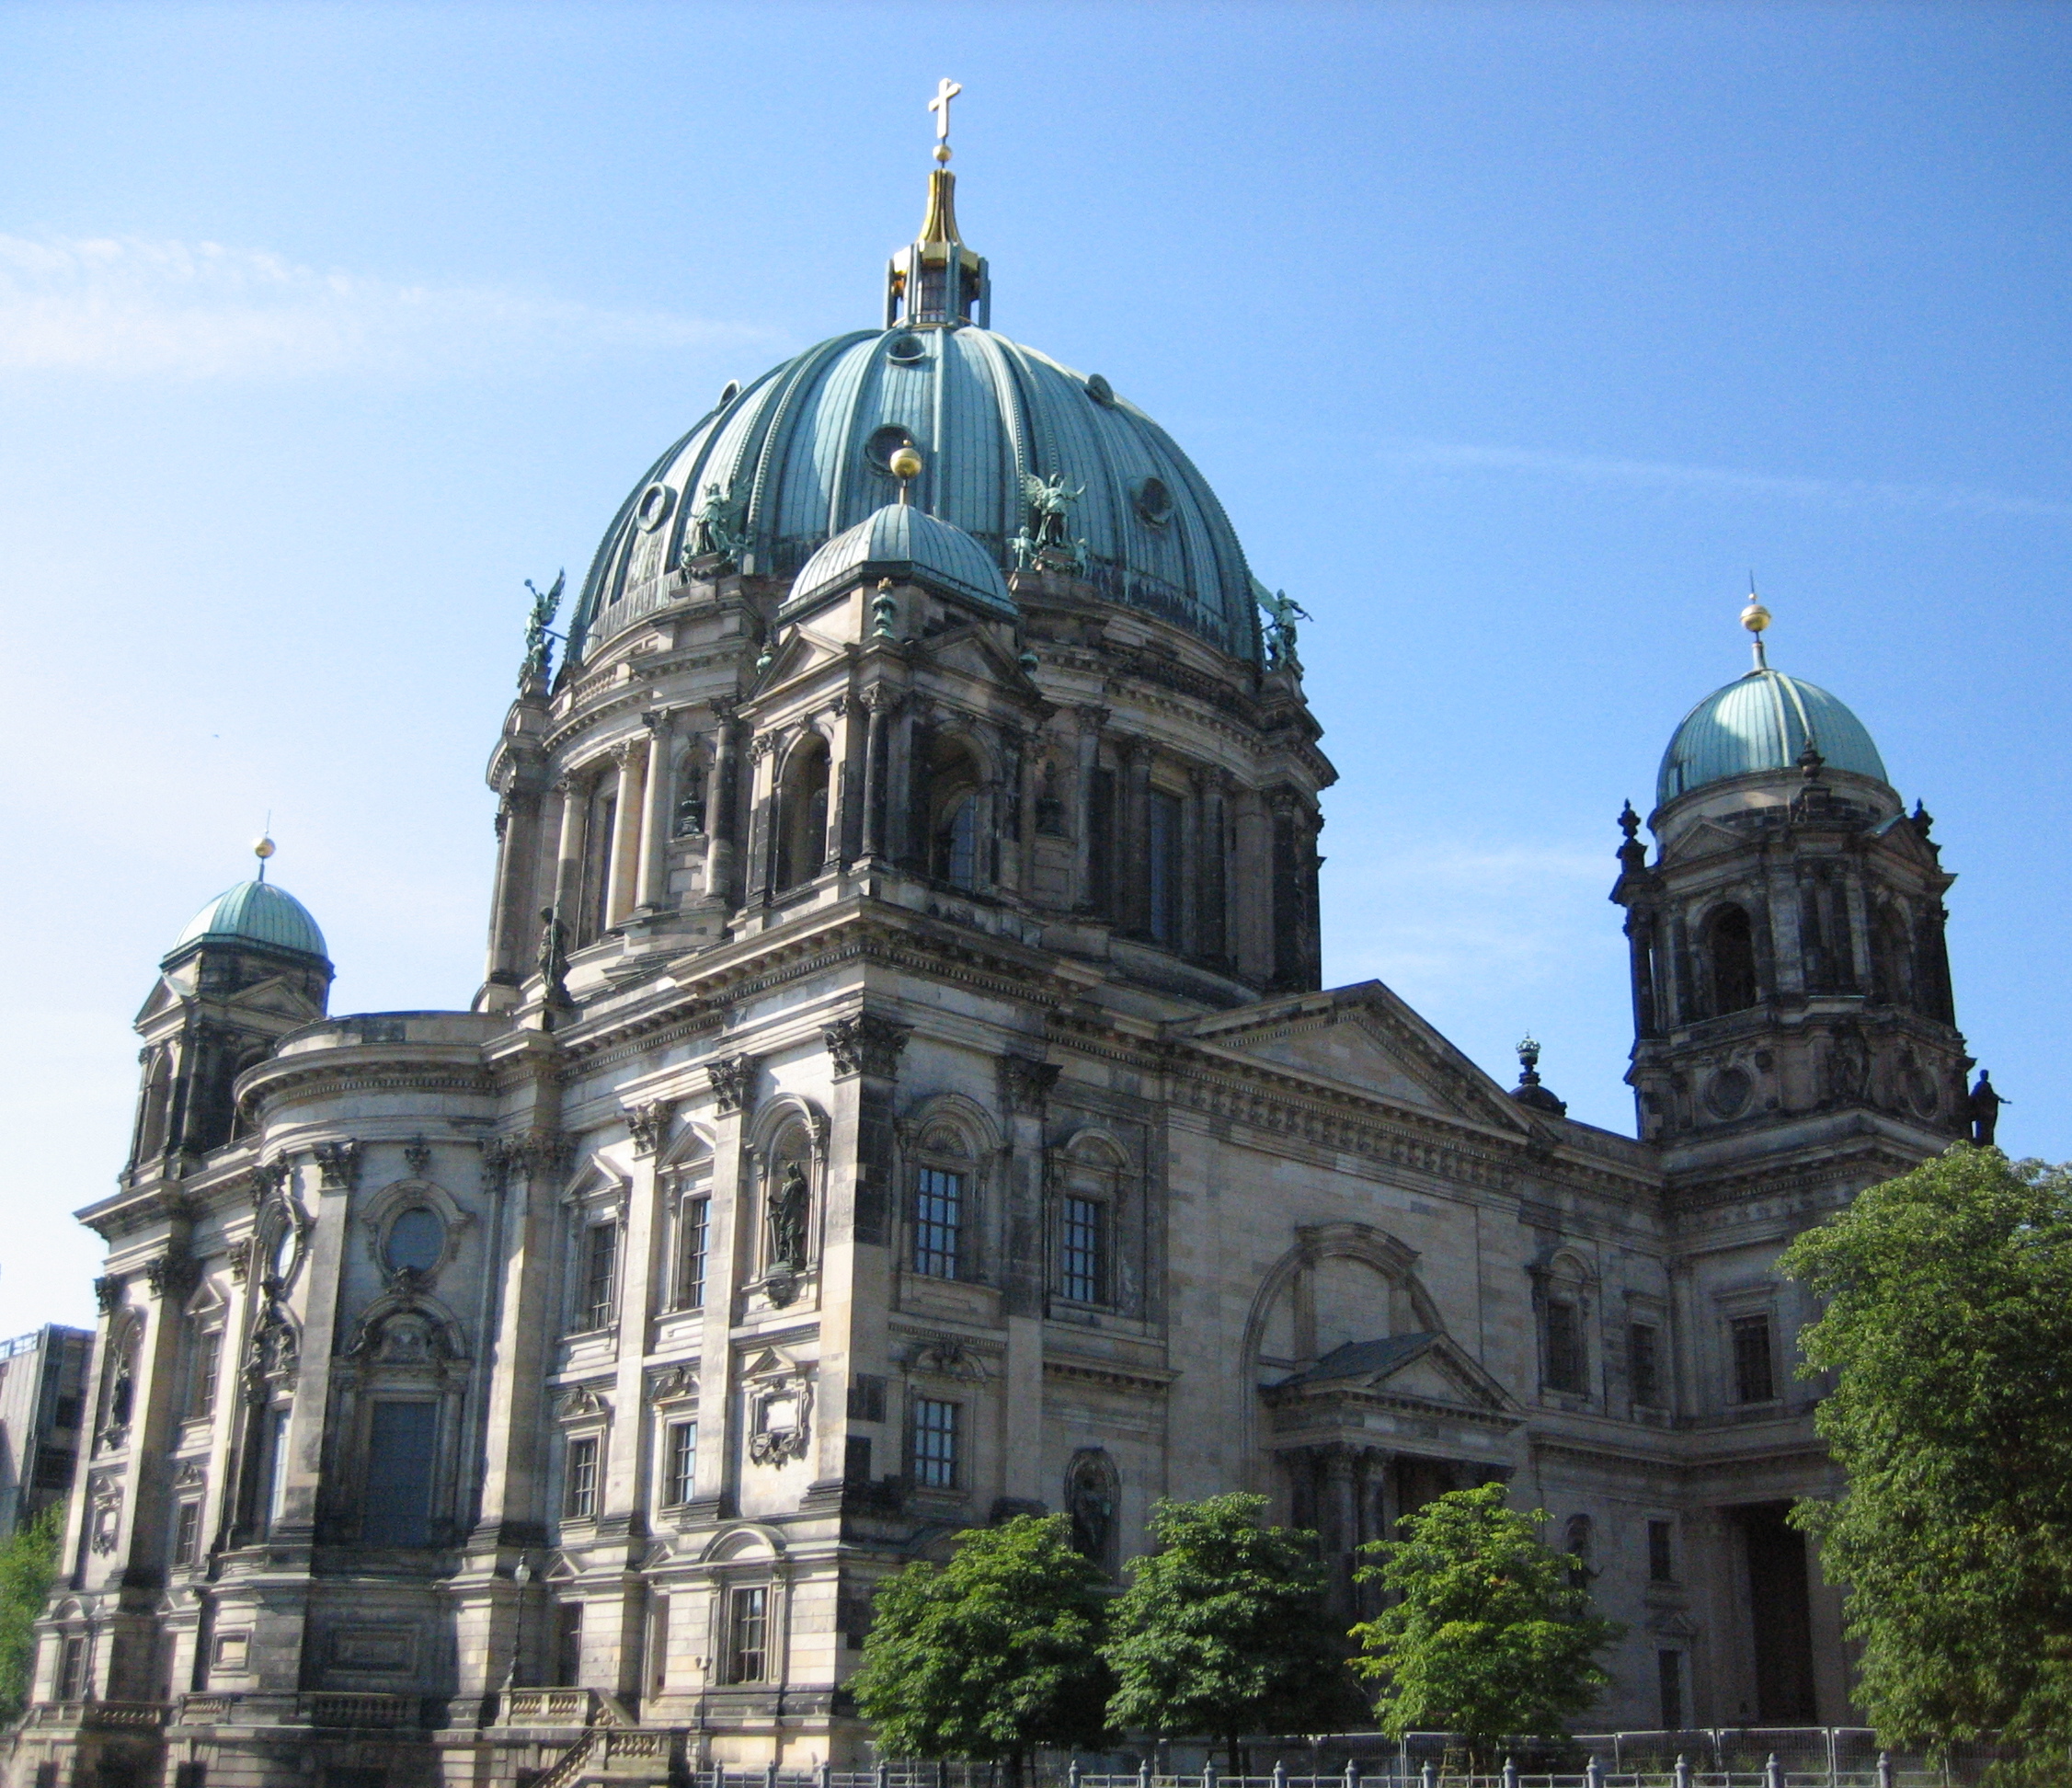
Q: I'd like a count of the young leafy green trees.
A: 3